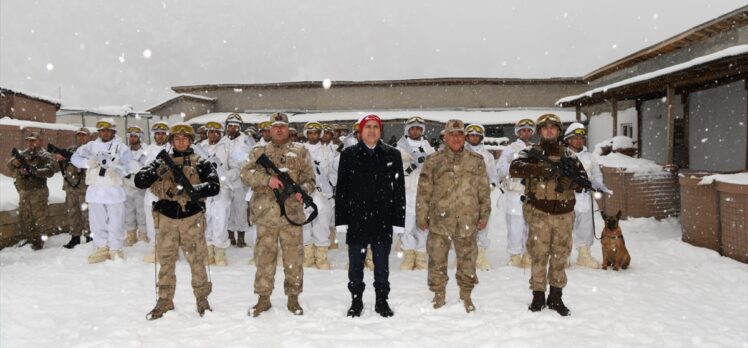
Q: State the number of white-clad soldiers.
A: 13